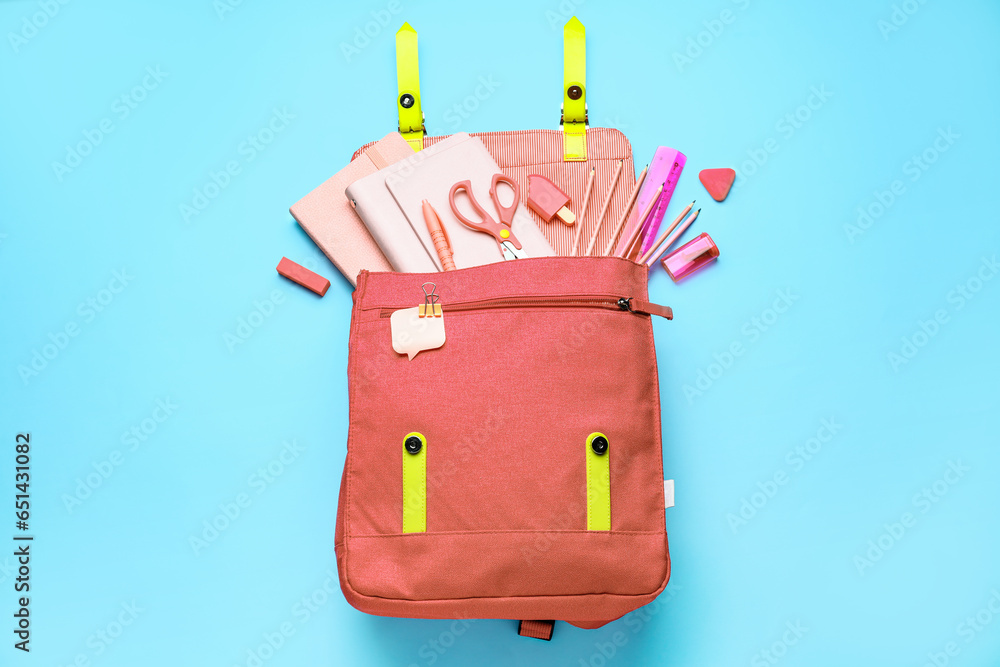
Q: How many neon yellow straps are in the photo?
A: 4